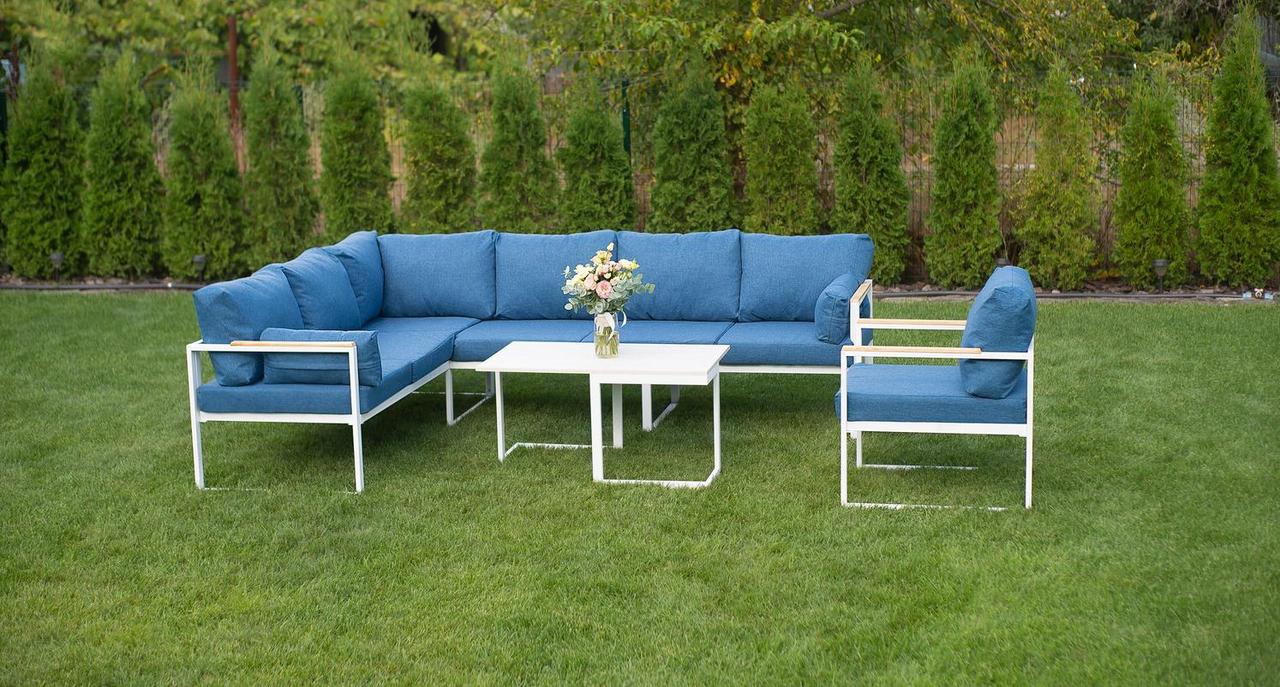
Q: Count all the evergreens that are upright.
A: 15